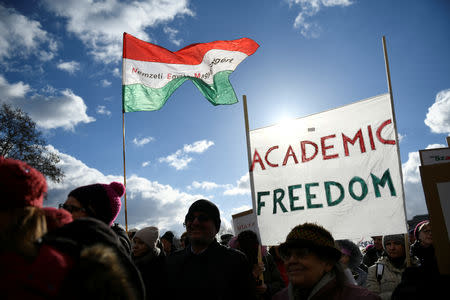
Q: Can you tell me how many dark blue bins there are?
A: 0